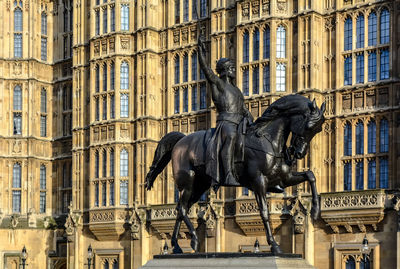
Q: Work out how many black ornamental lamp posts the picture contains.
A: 5